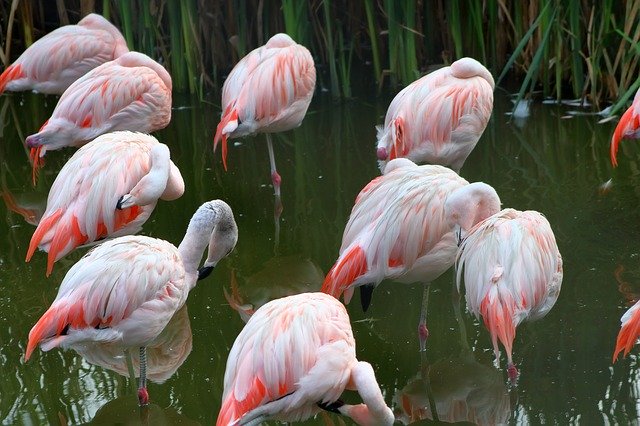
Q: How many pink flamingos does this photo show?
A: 11